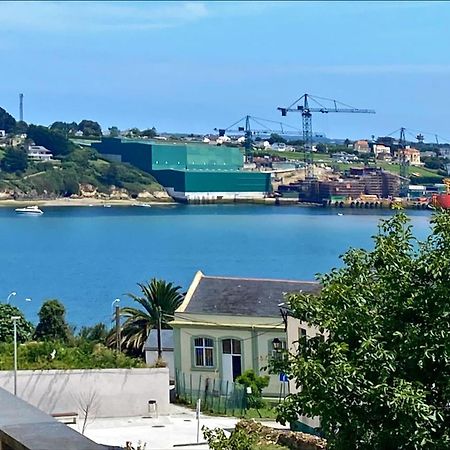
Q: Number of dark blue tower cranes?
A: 3